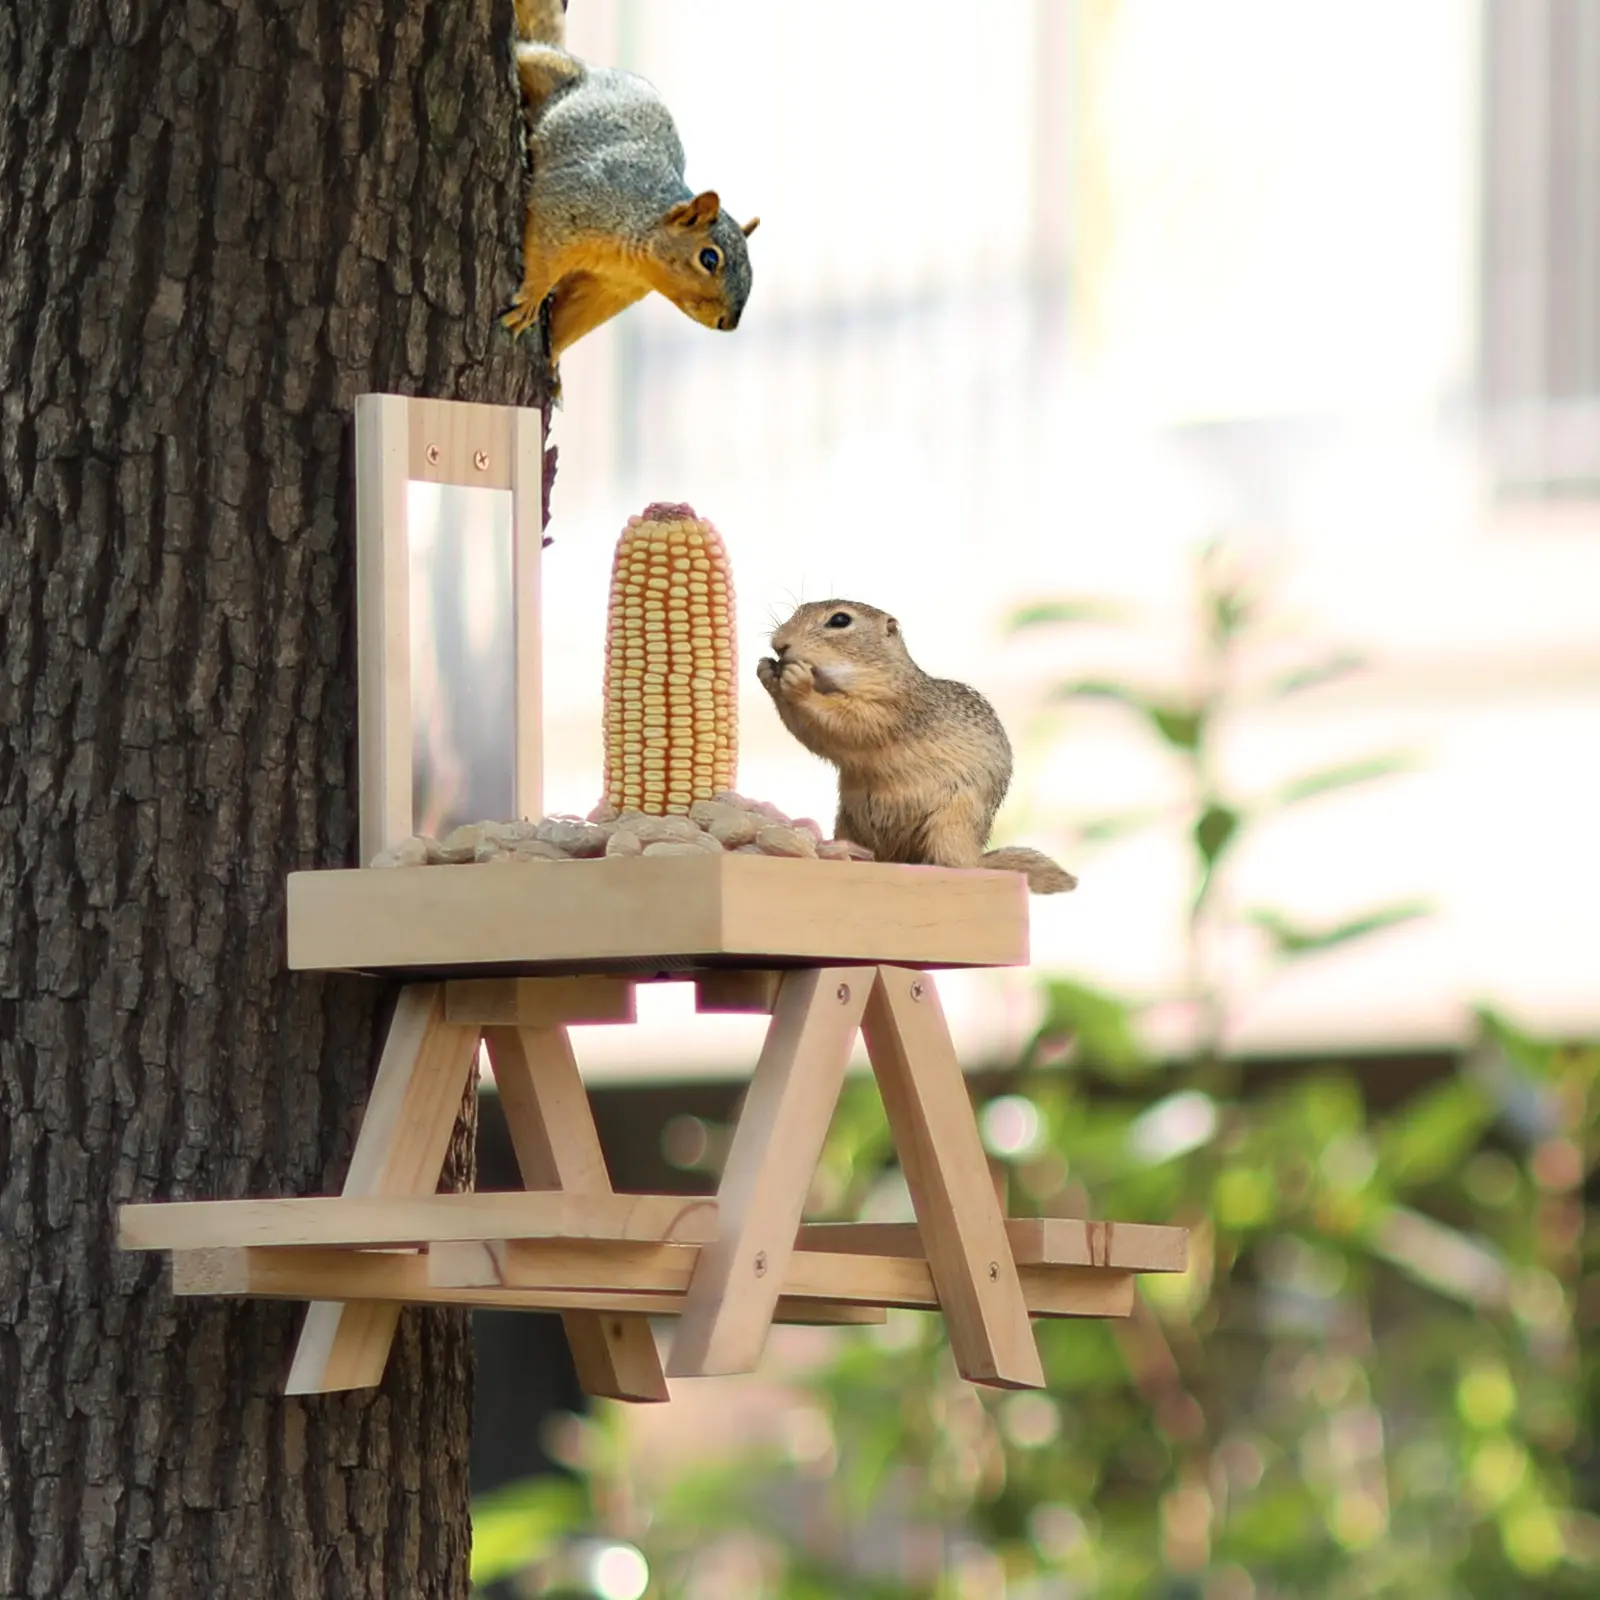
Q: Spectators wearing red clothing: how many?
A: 0